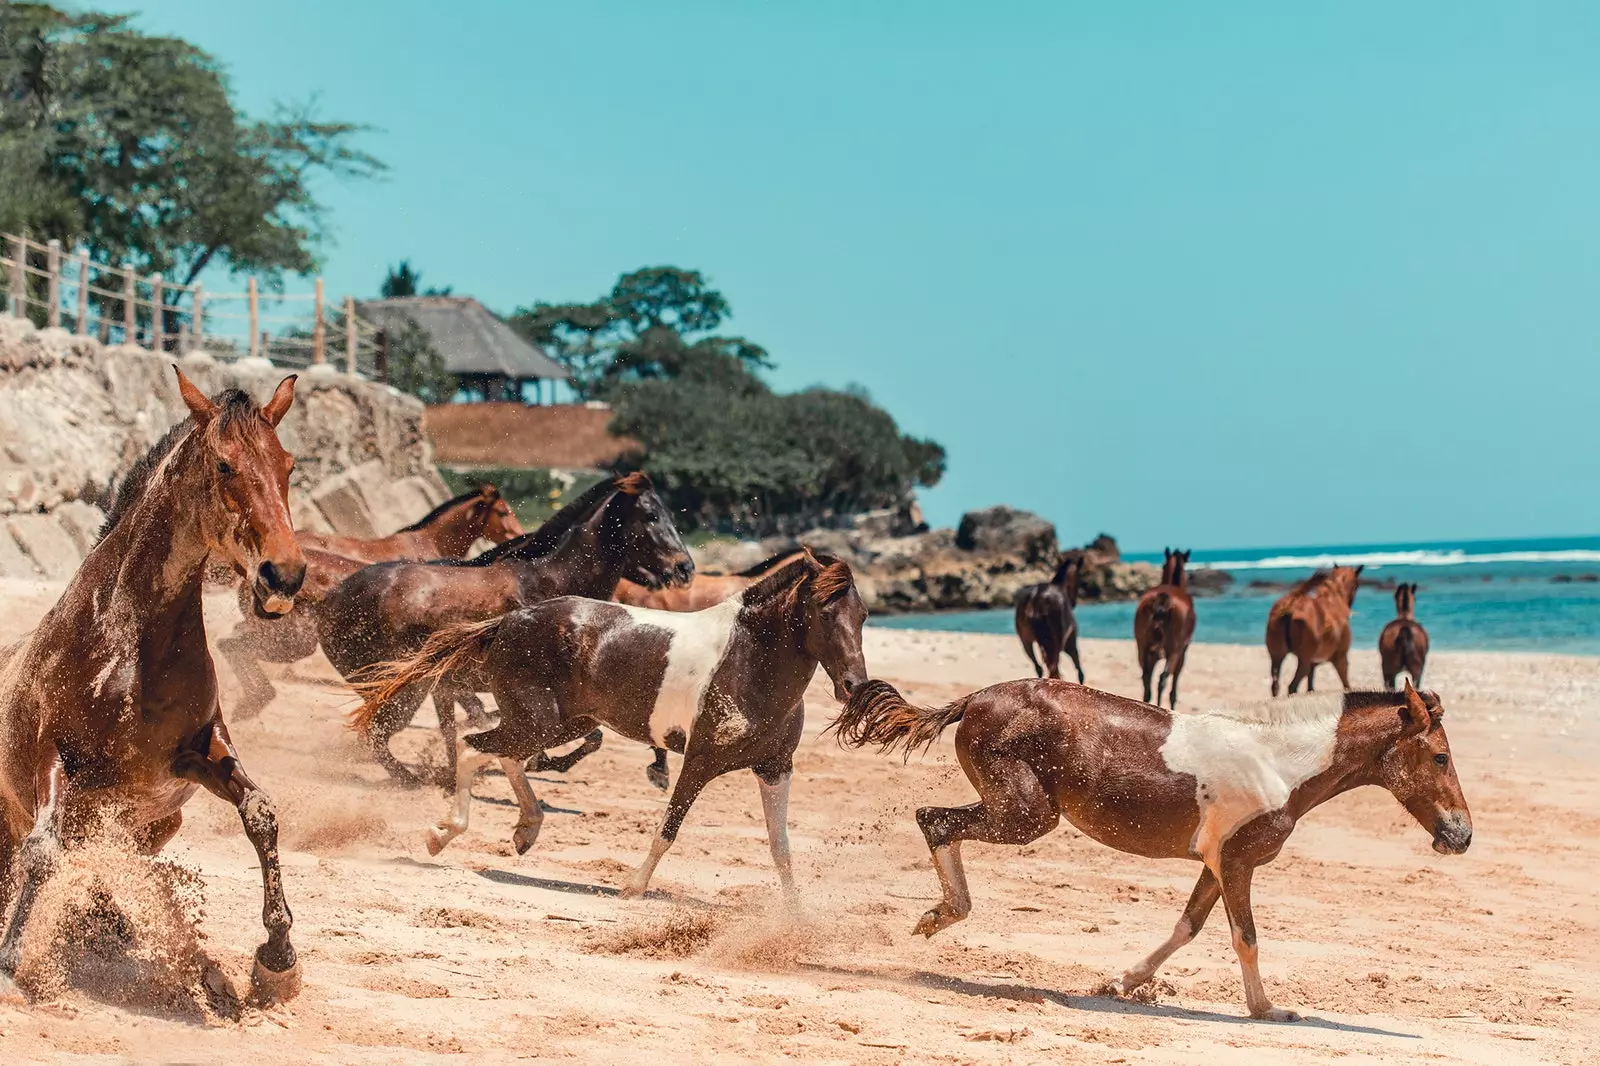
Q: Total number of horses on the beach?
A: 11